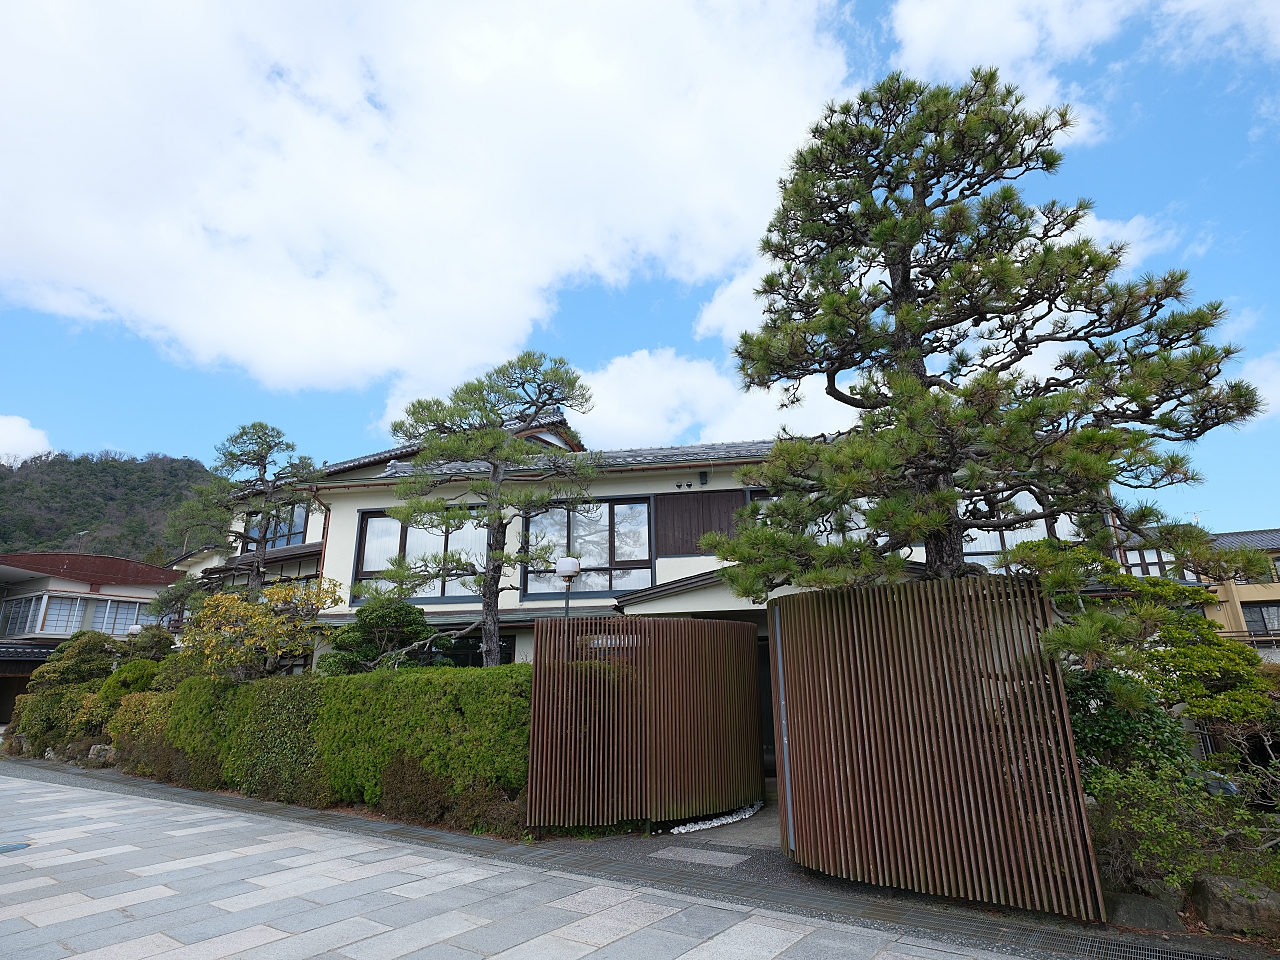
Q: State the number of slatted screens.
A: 2